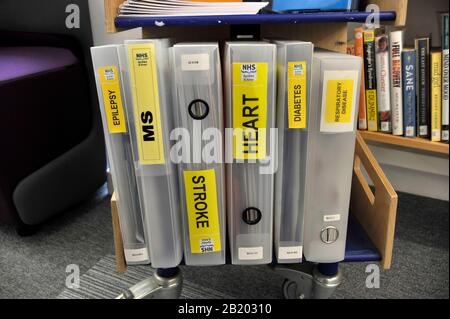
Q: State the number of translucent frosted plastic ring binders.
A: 6